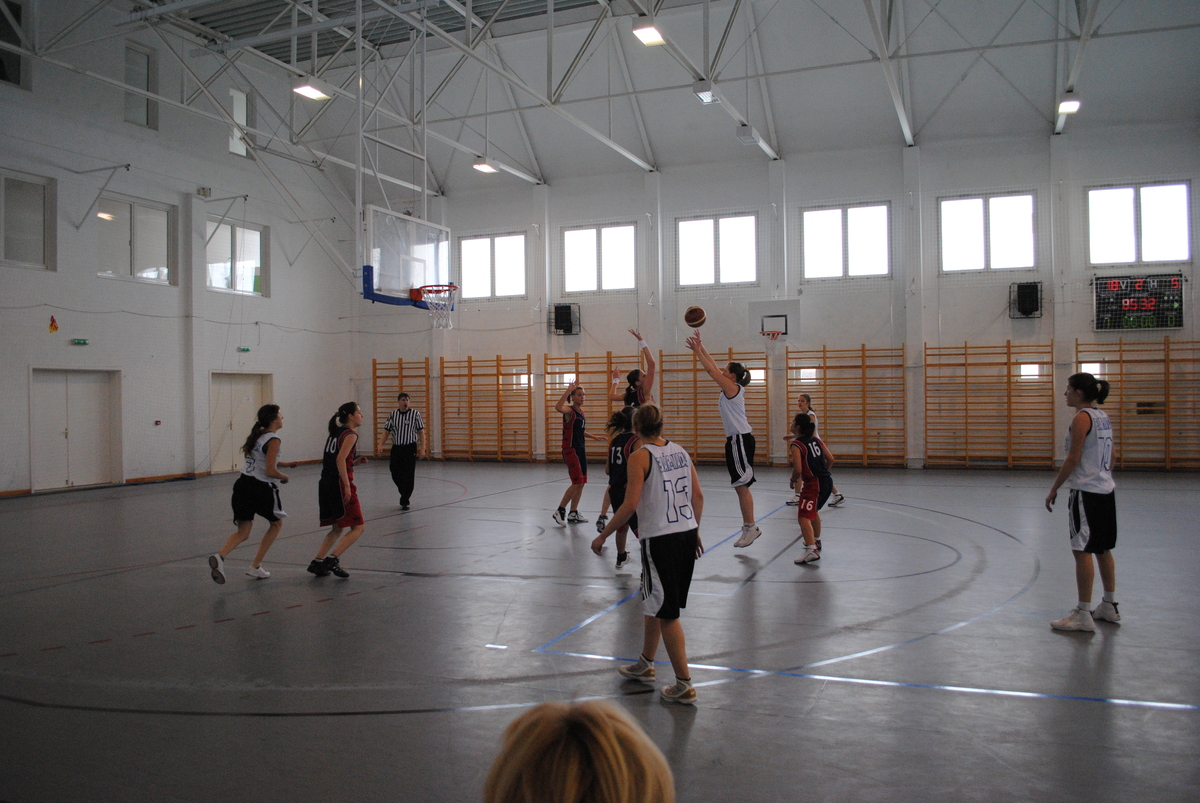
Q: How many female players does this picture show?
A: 10